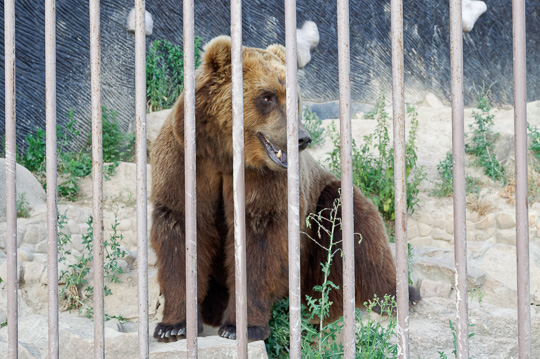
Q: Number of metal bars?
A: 11